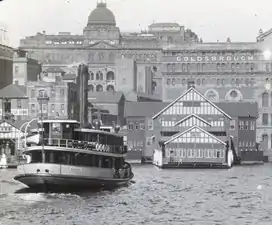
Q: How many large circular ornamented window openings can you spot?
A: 2